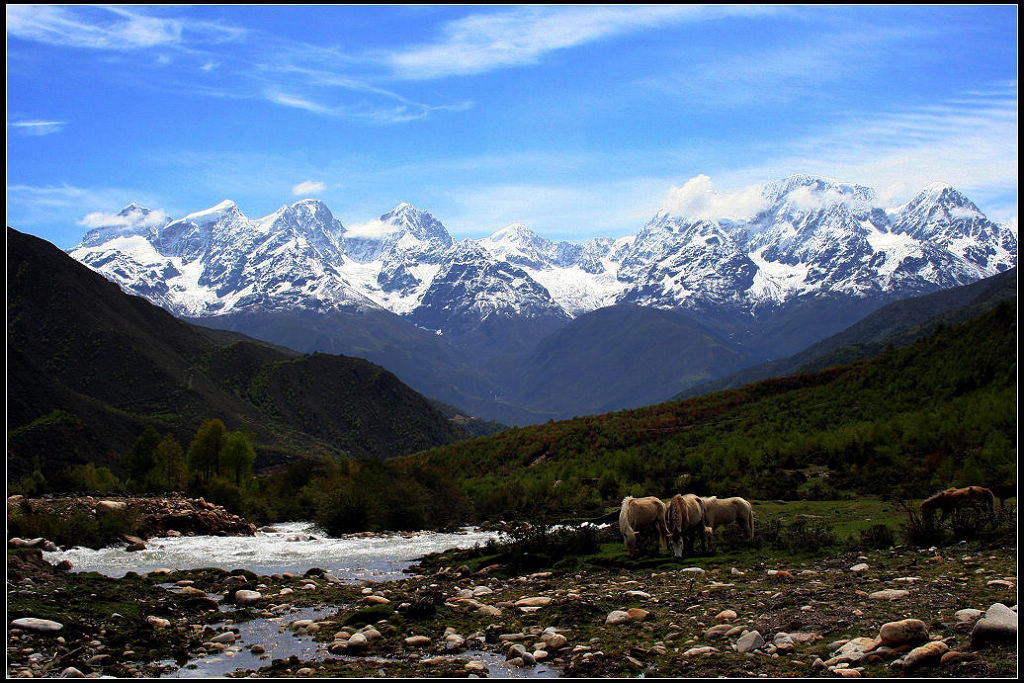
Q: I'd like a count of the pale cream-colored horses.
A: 3